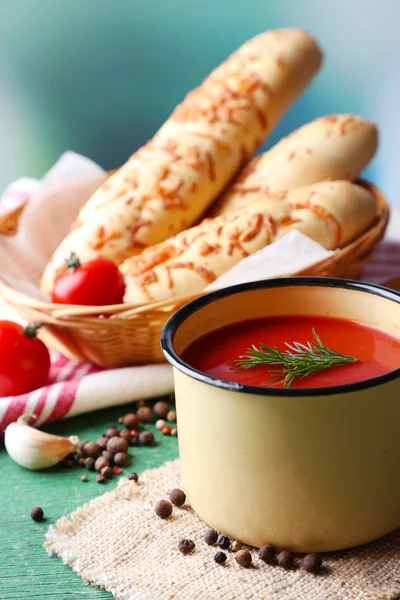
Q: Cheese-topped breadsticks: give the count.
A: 3